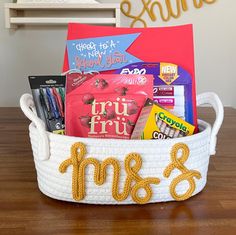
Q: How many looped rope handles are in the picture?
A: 2